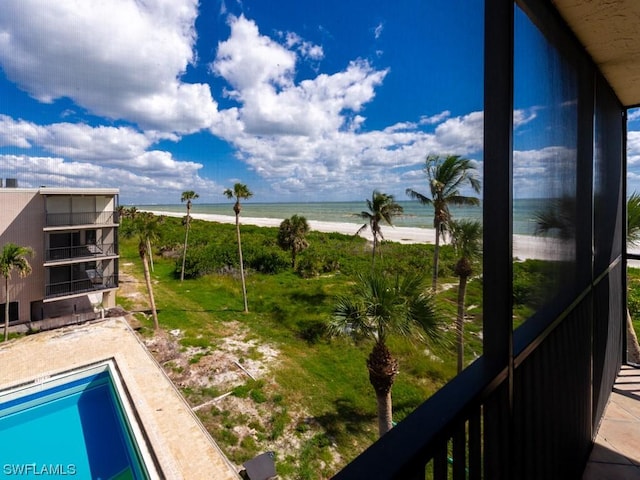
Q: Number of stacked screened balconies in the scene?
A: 3